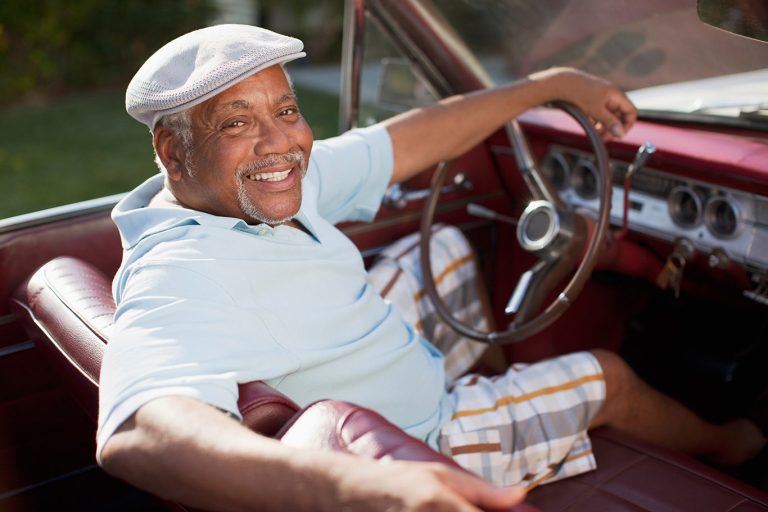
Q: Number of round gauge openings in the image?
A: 4